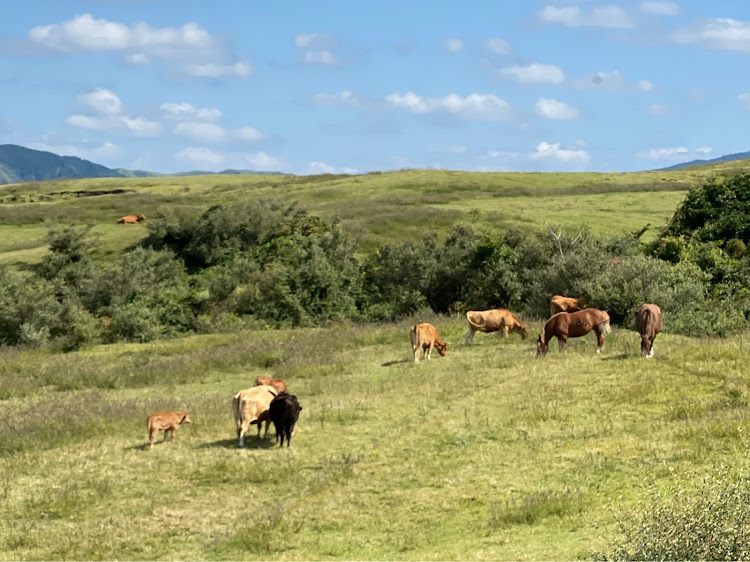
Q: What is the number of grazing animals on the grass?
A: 10